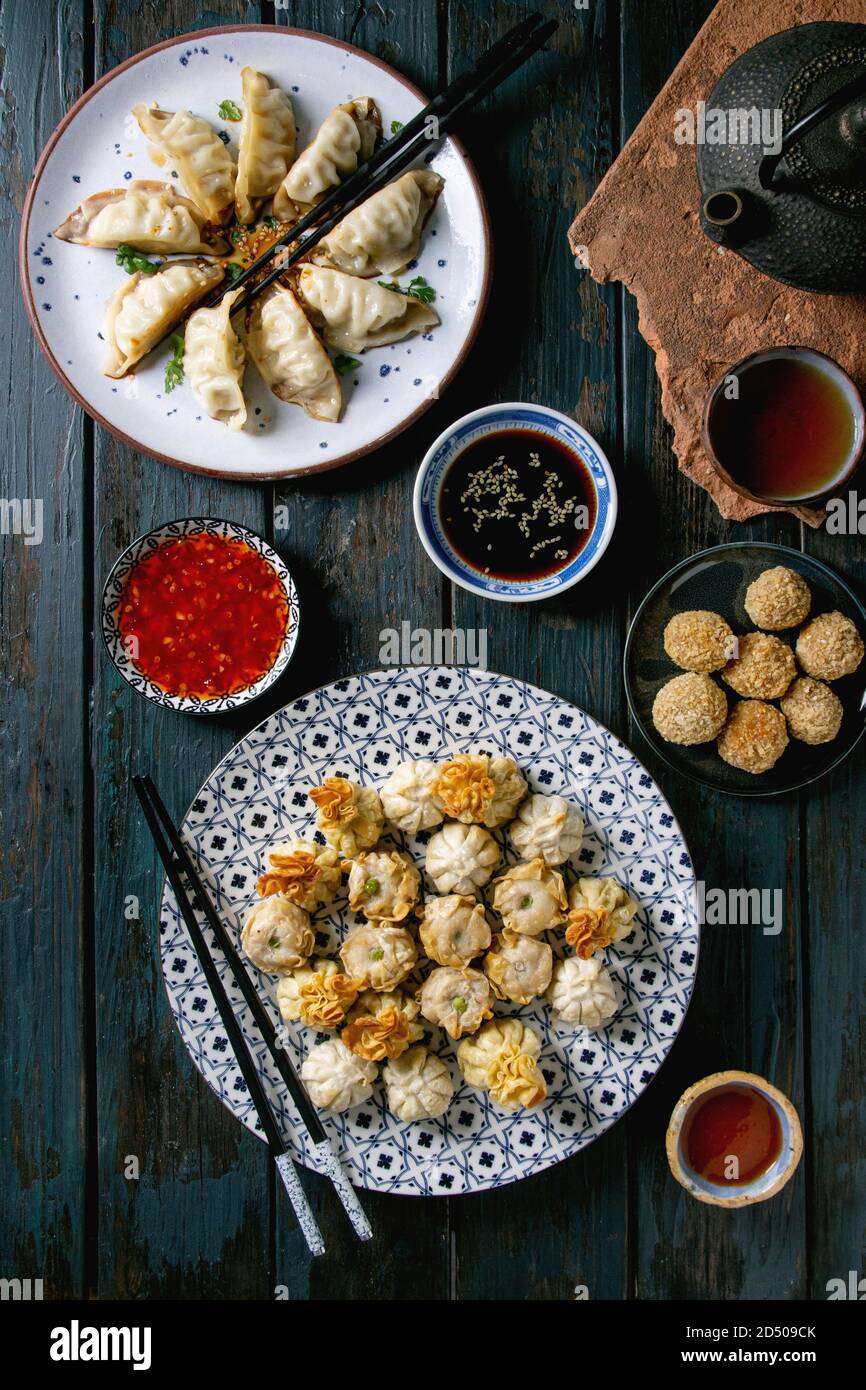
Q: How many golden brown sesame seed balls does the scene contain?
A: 7